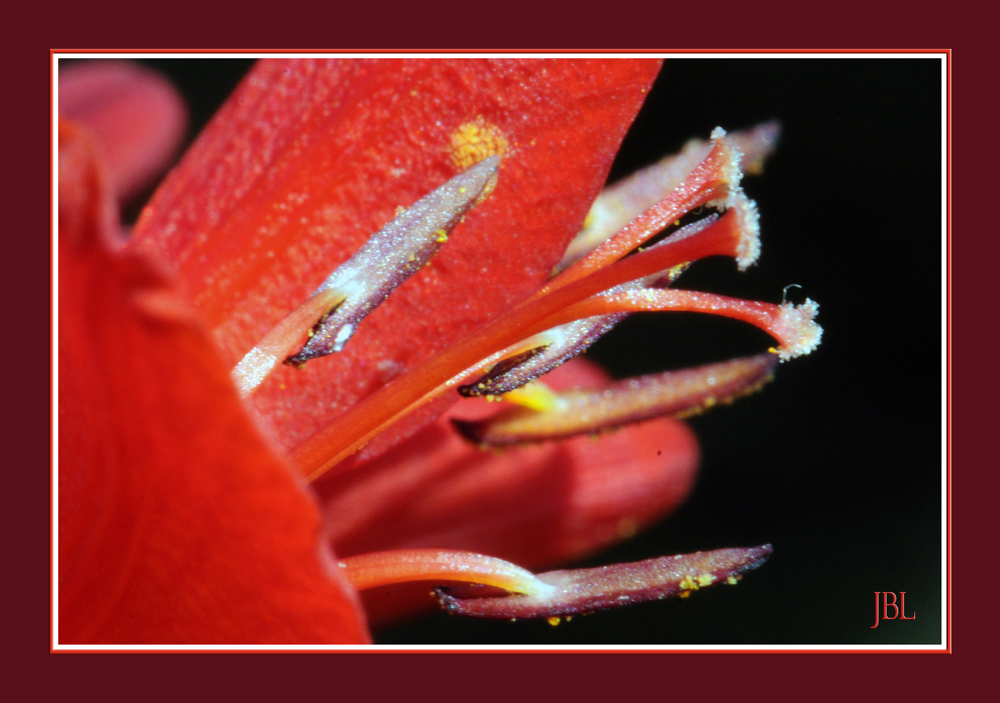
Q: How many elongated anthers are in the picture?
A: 5